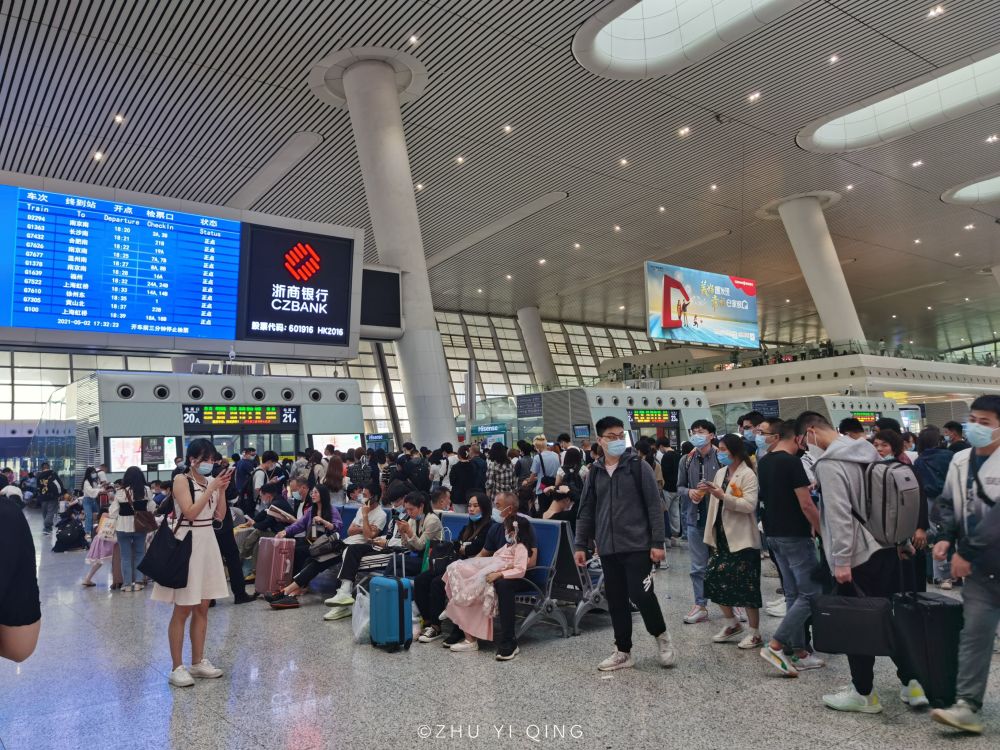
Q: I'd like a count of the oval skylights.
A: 3